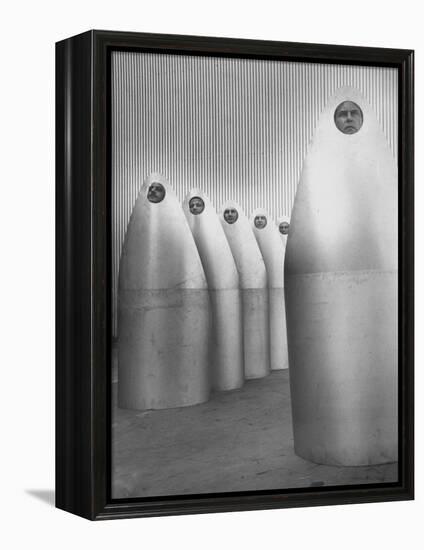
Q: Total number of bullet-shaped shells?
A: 6